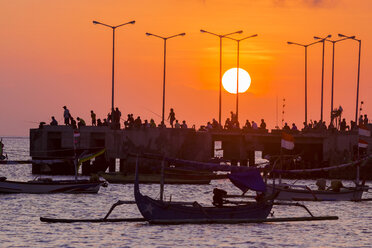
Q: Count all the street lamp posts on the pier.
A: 8